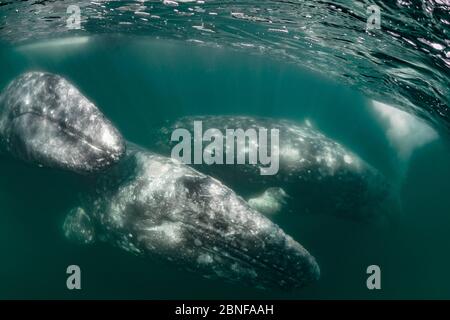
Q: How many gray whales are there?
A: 3